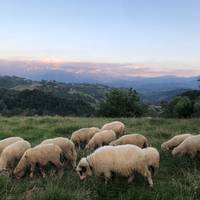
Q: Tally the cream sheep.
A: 12